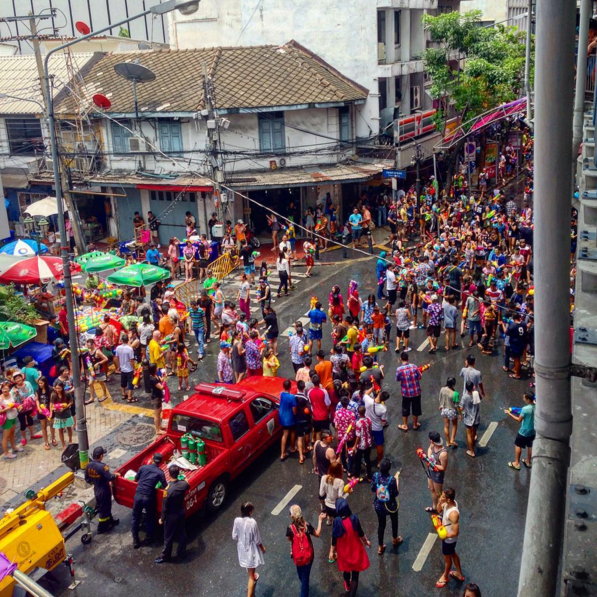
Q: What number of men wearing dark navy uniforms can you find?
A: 3